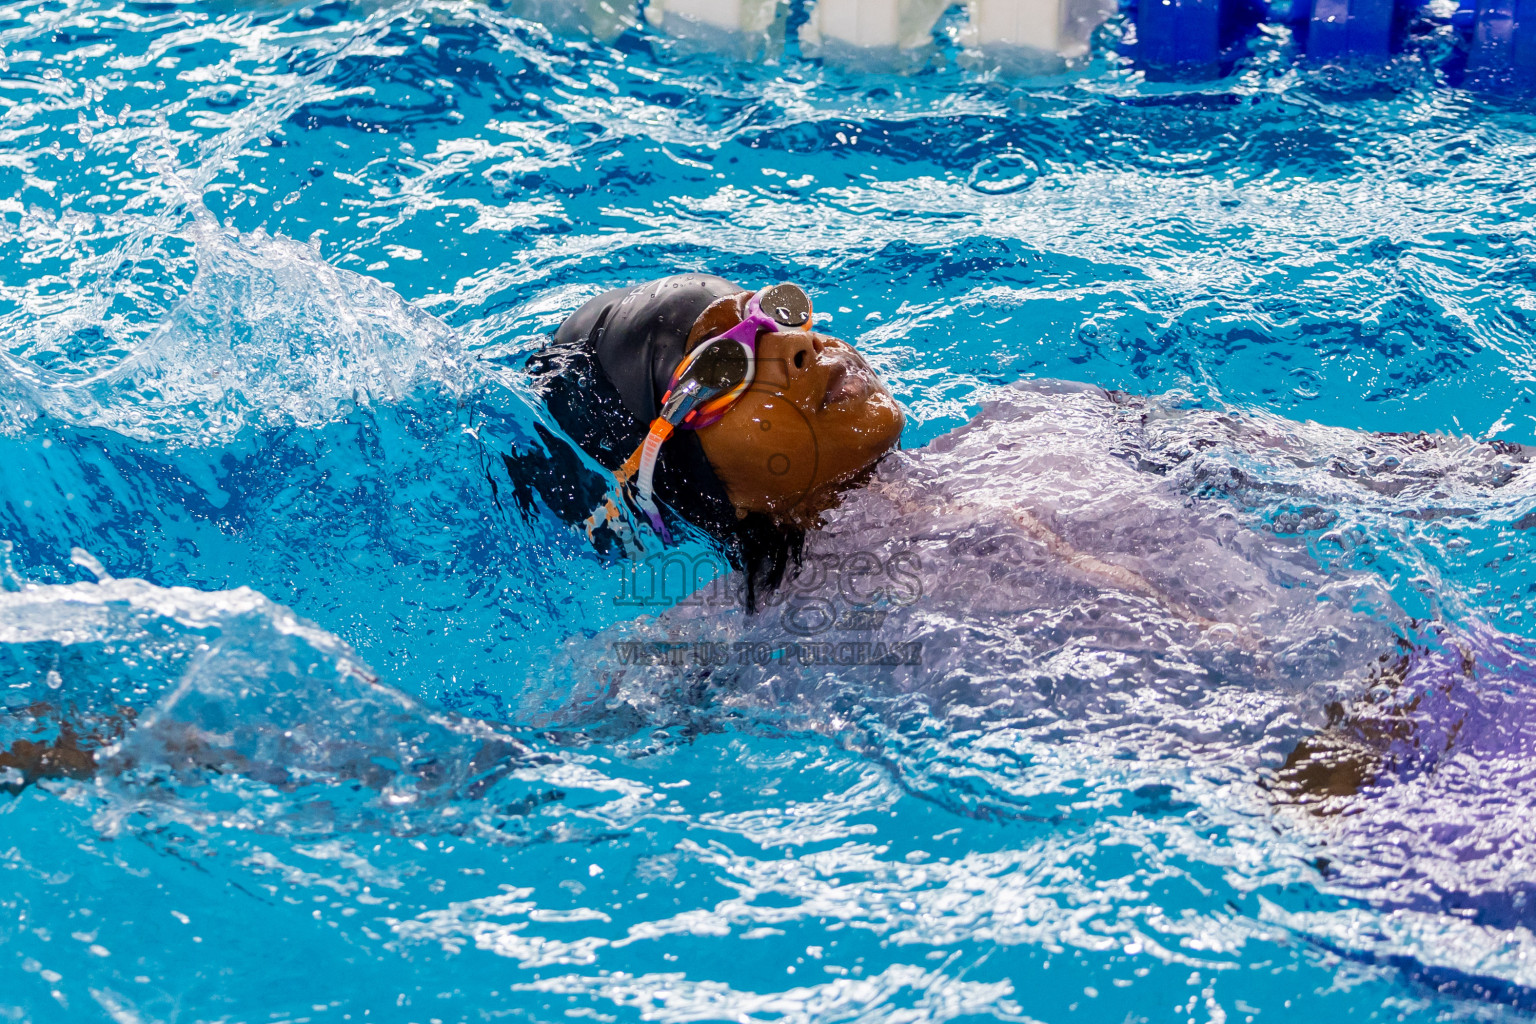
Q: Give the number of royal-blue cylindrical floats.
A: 3